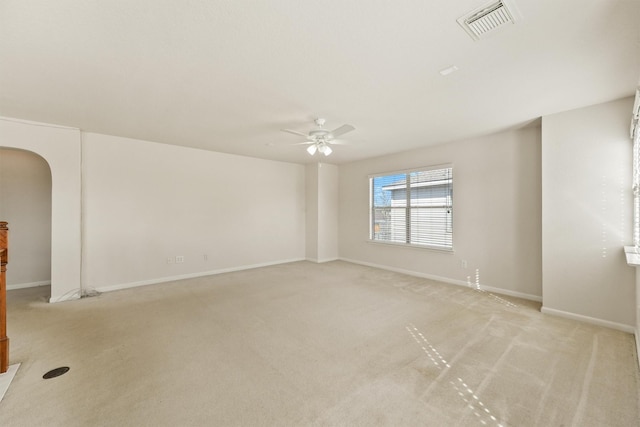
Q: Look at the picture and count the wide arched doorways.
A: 1